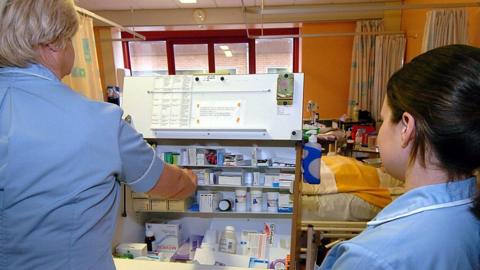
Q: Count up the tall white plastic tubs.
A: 3